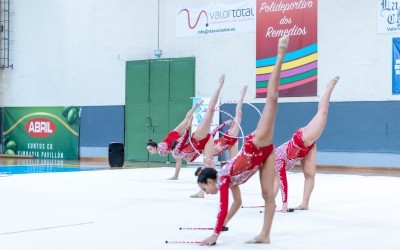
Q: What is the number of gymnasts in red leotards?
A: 5